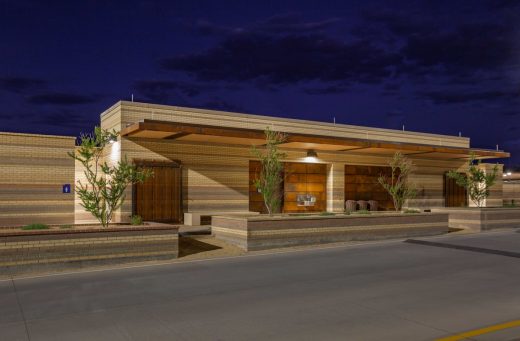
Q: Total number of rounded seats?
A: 3